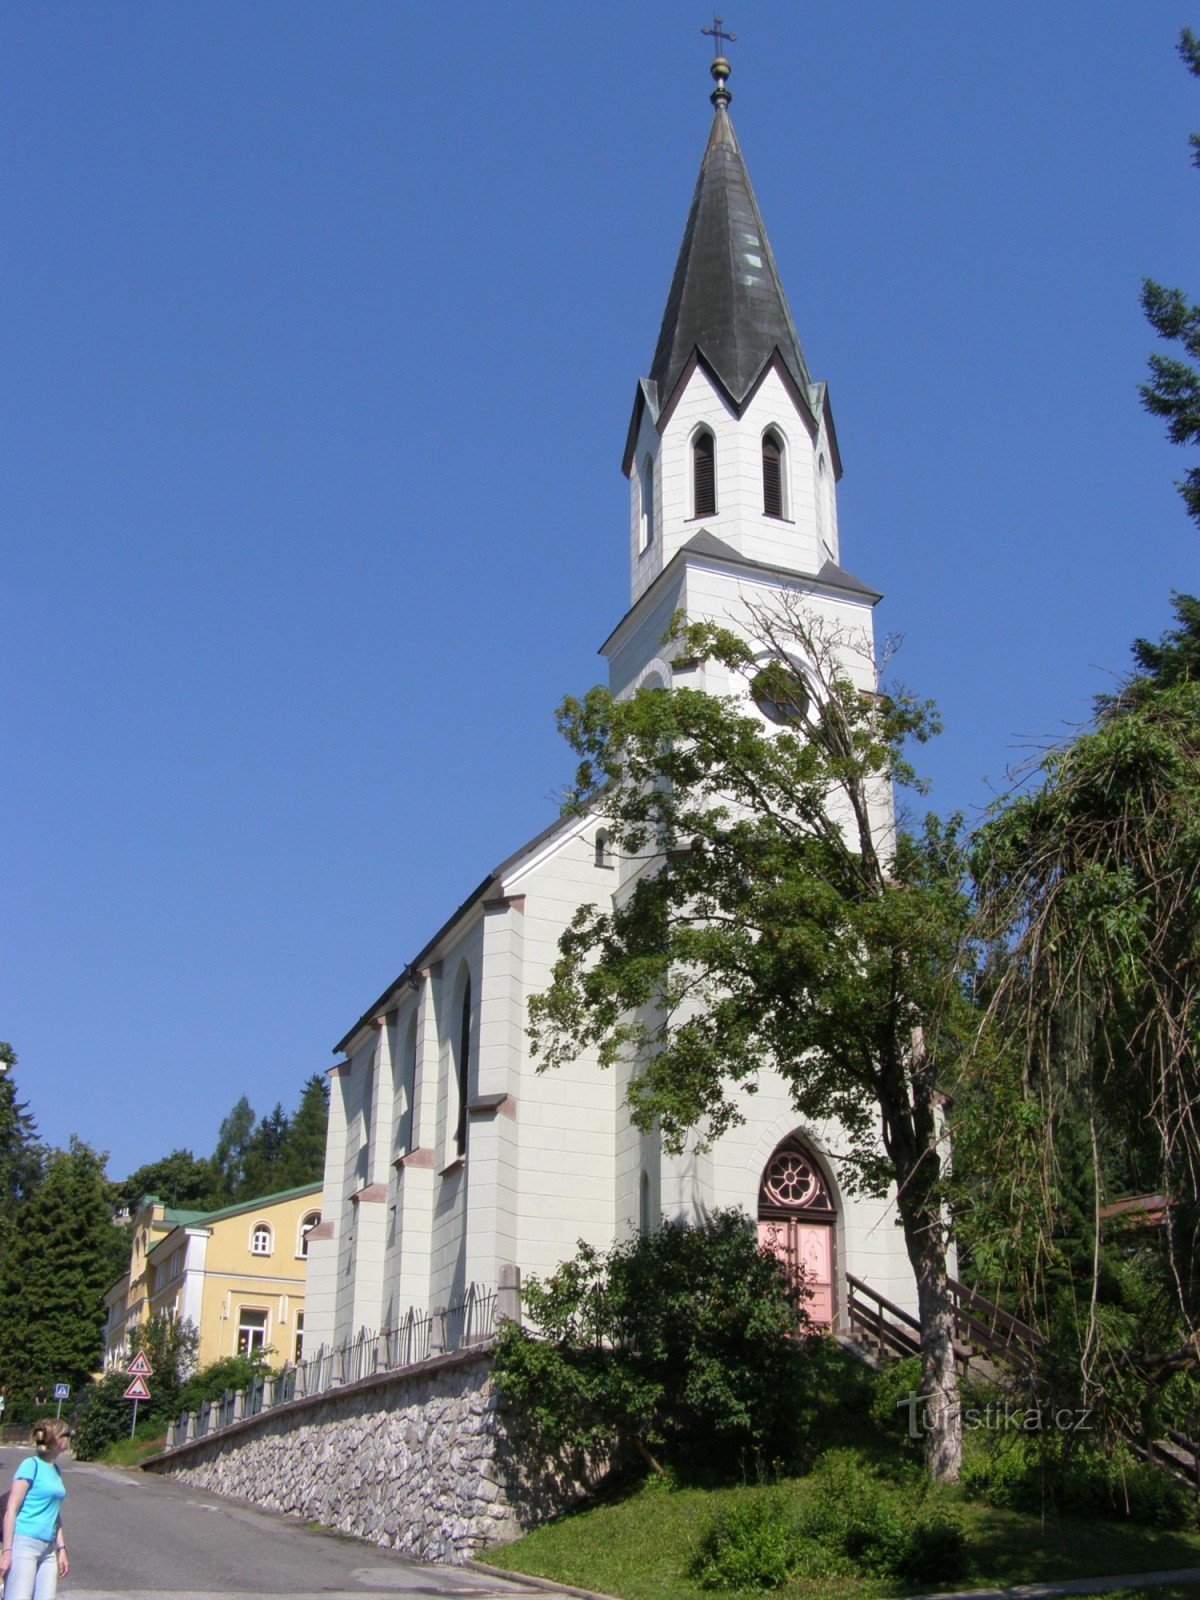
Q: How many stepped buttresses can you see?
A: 4